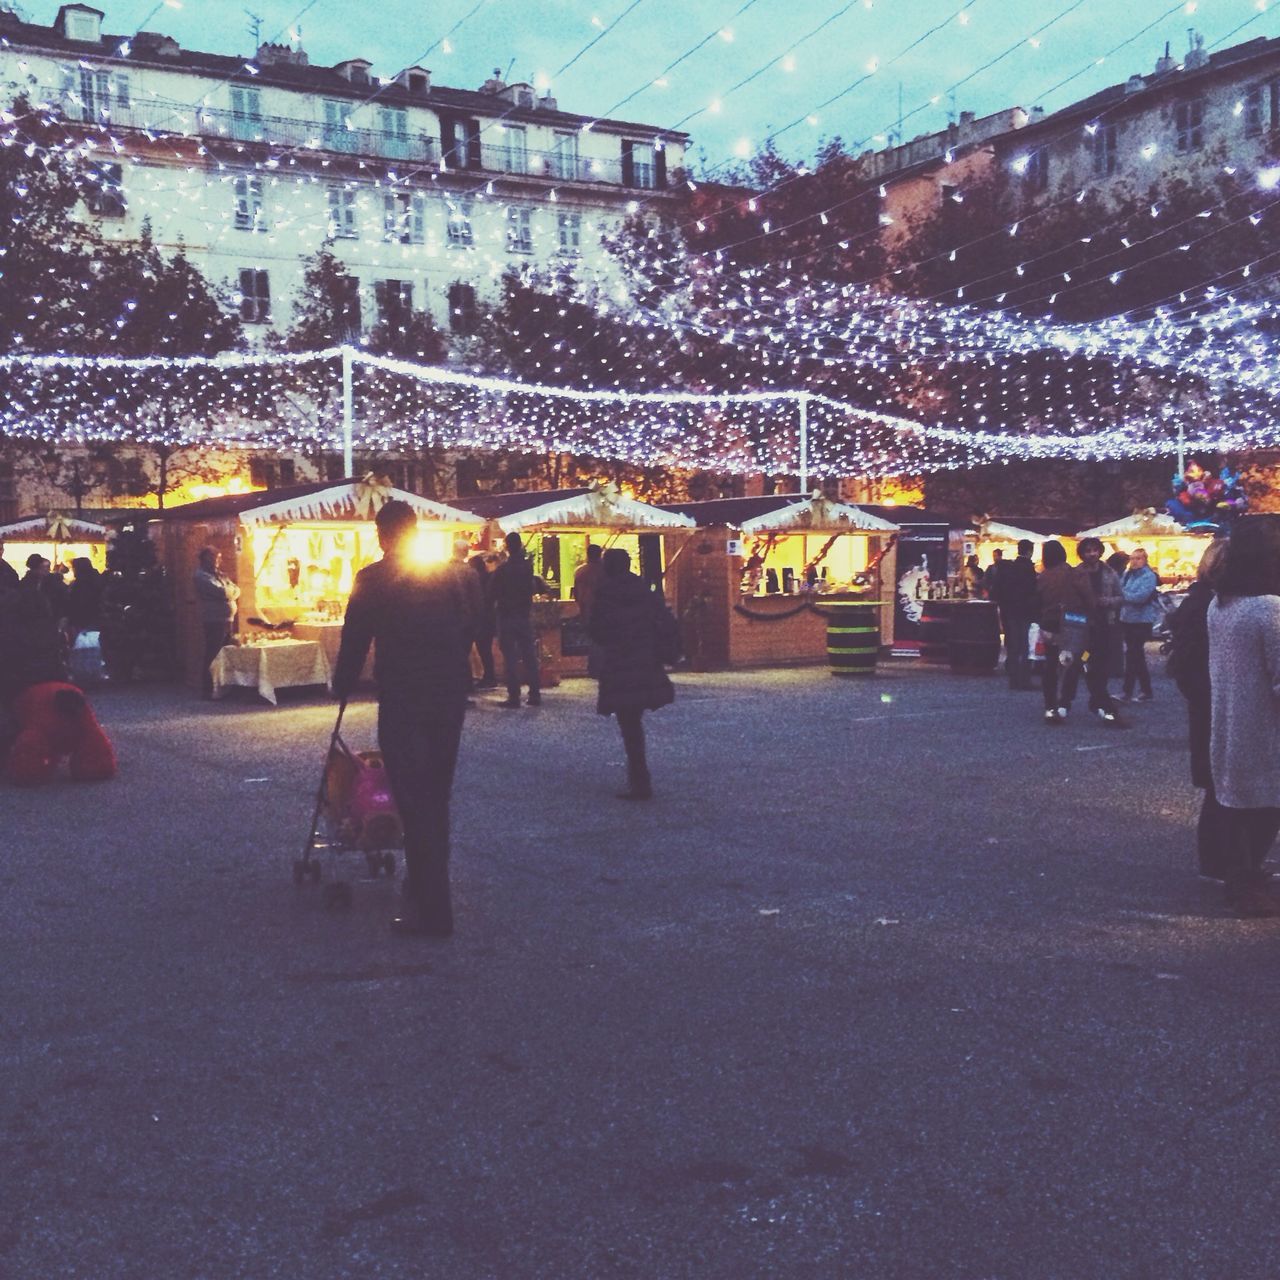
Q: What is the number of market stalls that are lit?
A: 6